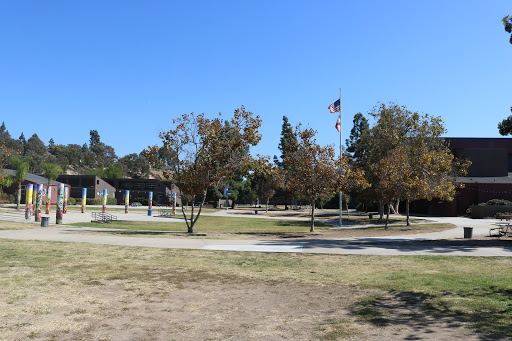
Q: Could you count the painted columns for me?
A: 11